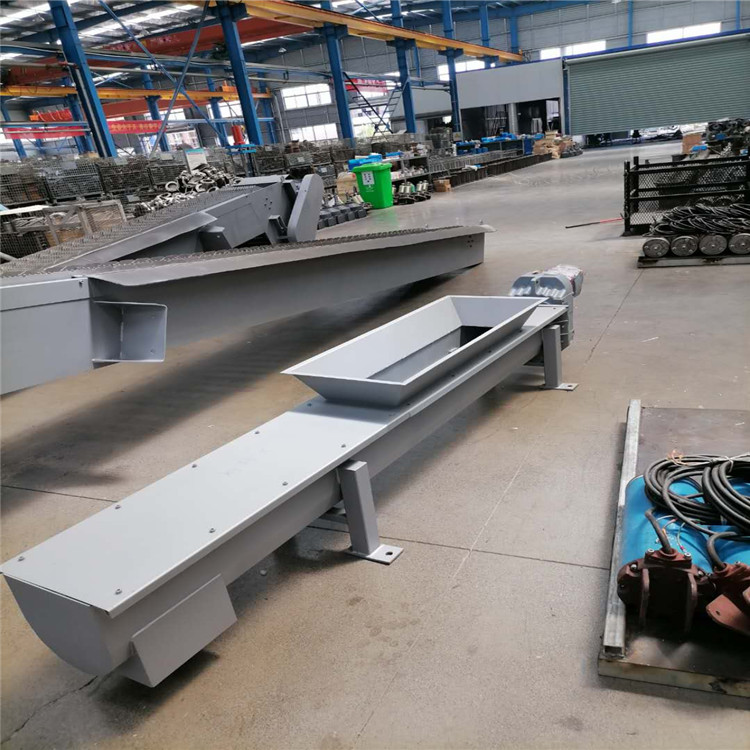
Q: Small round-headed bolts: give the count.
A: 15